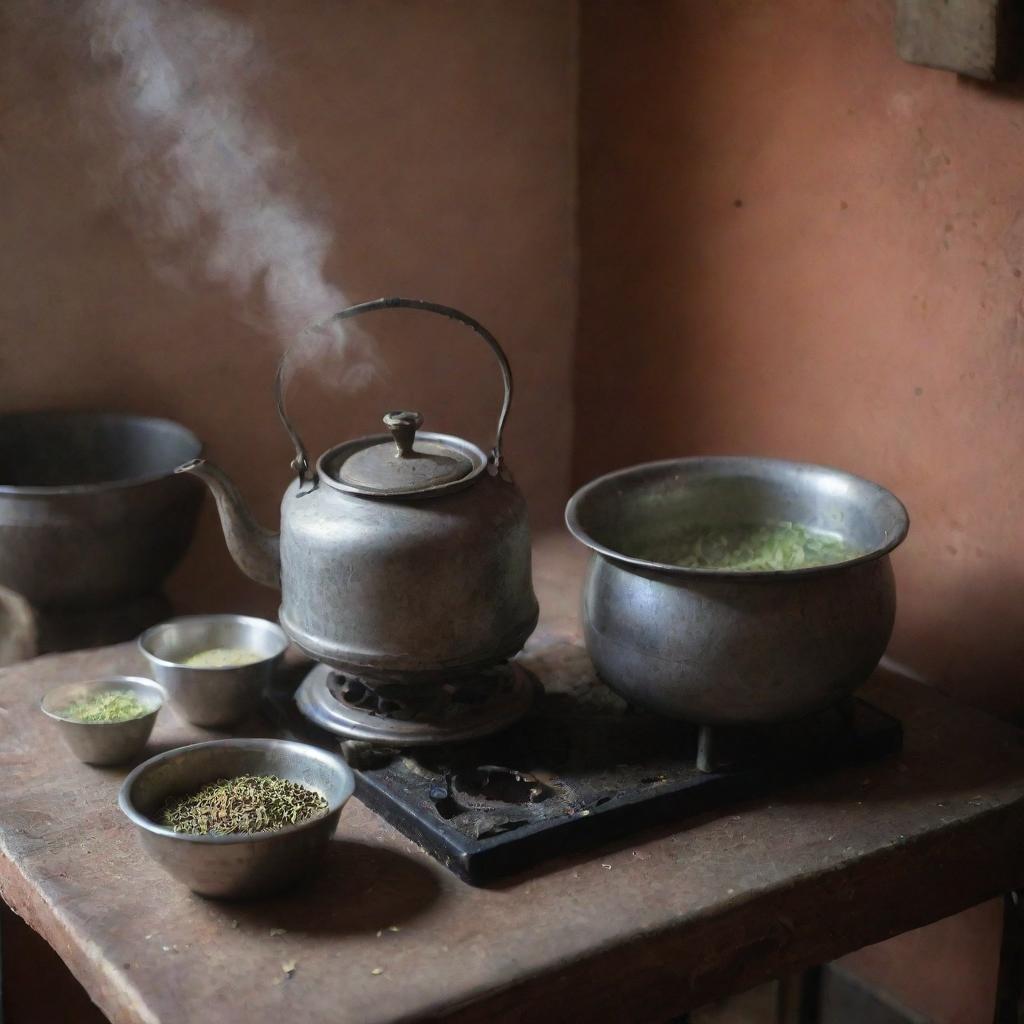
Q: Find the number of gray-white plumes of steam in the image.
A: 1